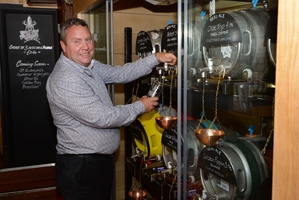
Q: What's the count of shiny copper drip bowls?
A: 3